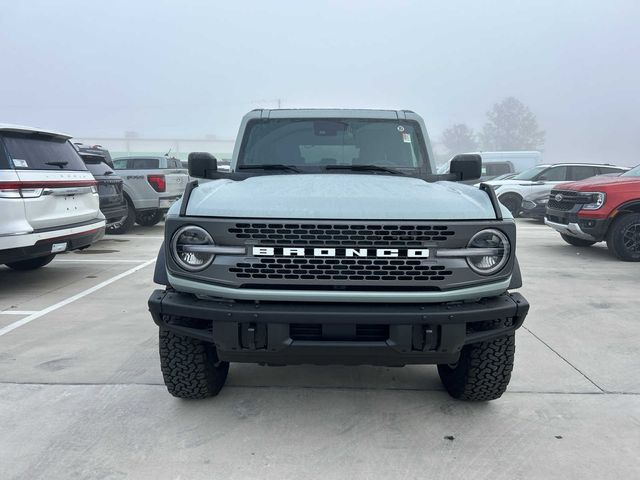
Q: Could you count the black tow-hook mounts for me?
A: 2